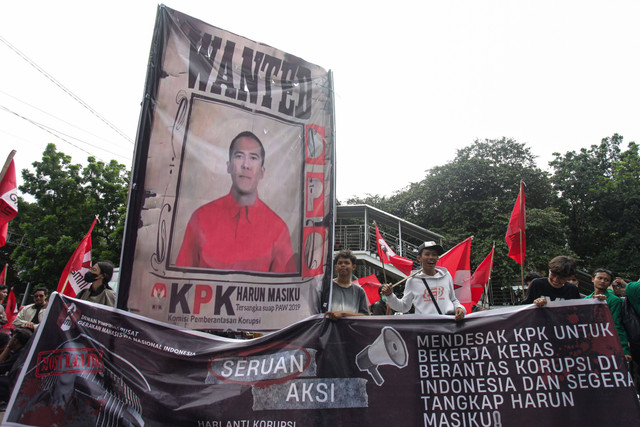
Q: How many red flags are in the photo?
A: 9